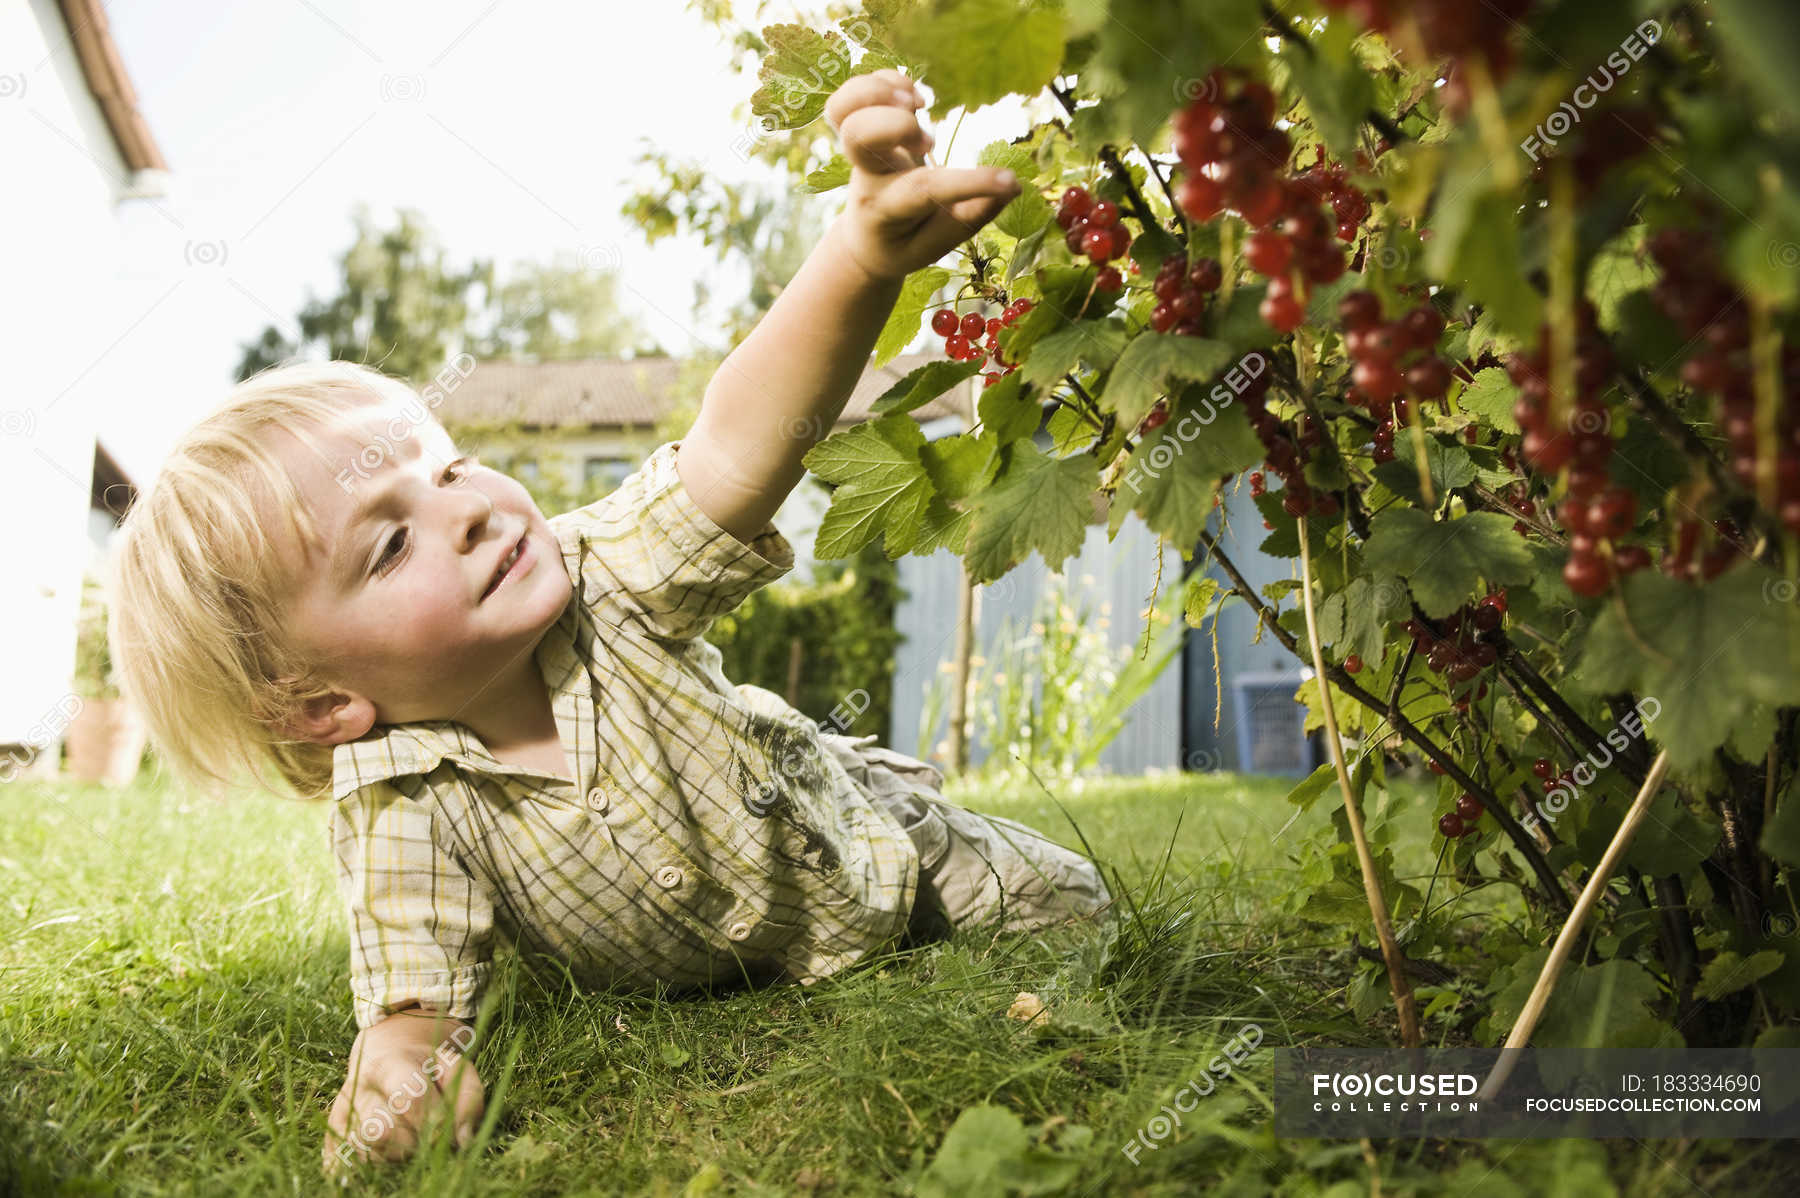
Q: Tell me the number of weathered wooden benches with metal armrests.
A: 0